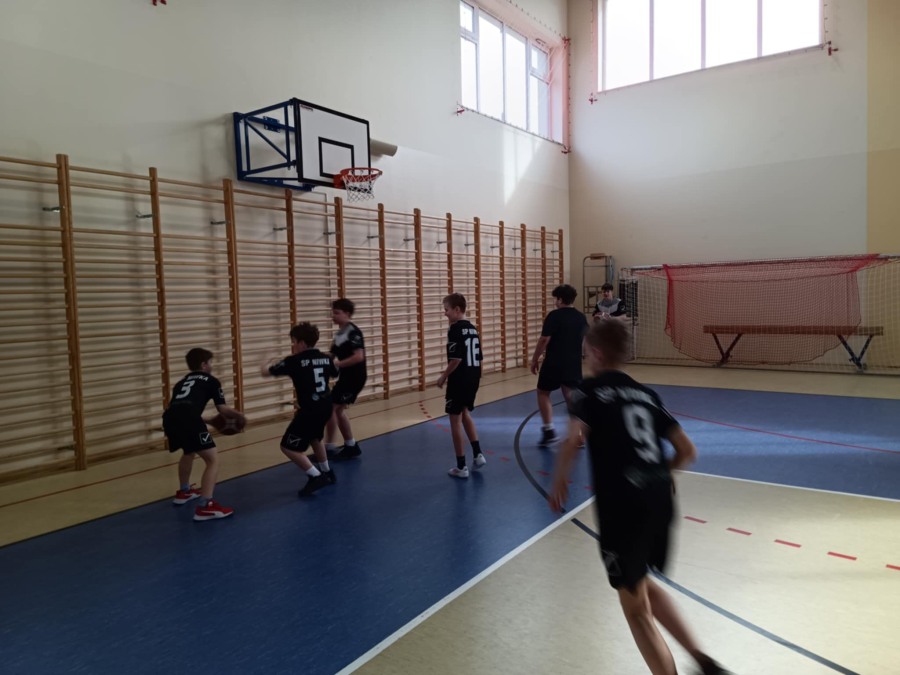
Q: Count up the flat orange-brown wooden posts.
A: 13